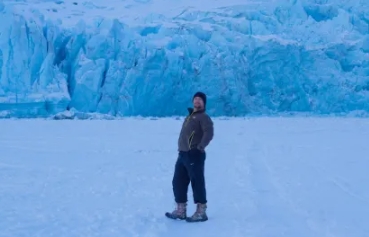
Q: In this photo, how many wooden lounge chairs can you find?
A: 0